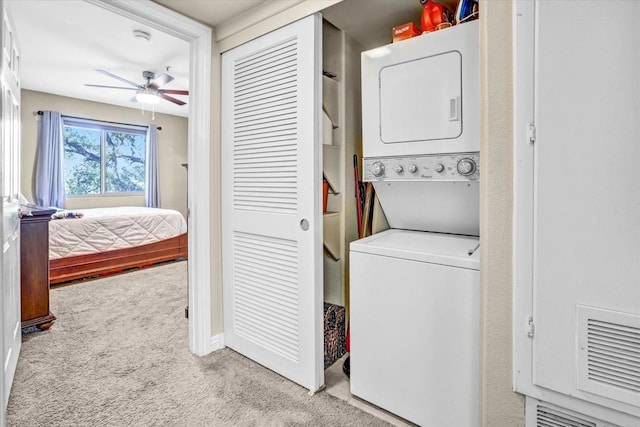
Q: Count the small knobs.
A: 3